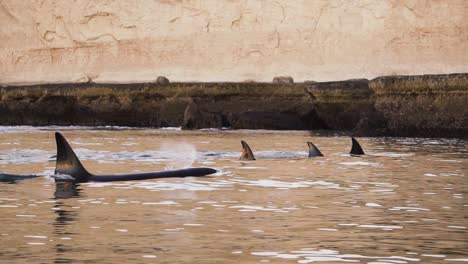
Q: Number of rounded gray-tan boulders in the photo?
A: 2